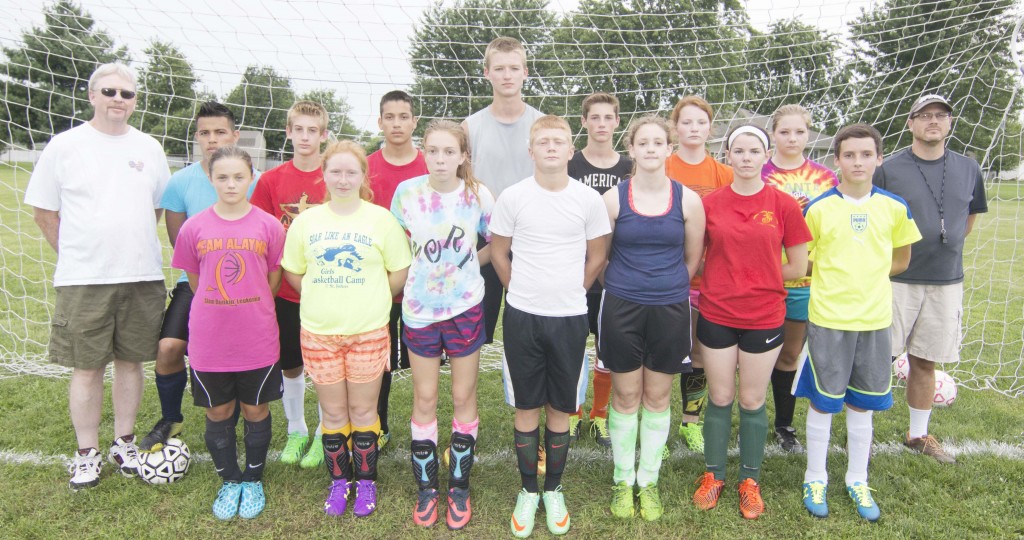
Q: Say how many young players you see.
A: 14